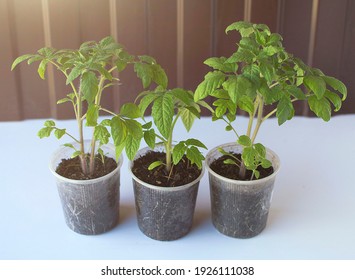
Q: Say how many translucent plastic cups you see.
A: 3